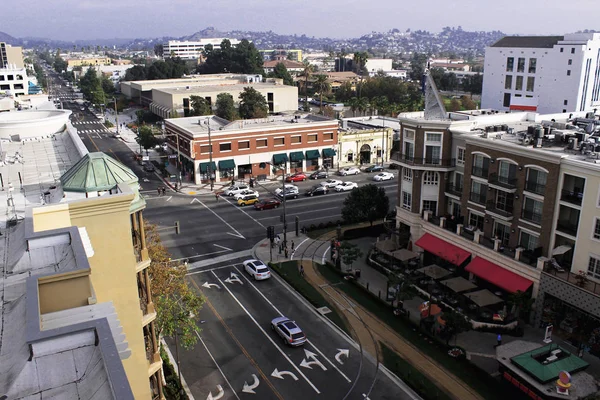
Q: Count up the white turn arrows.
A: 7